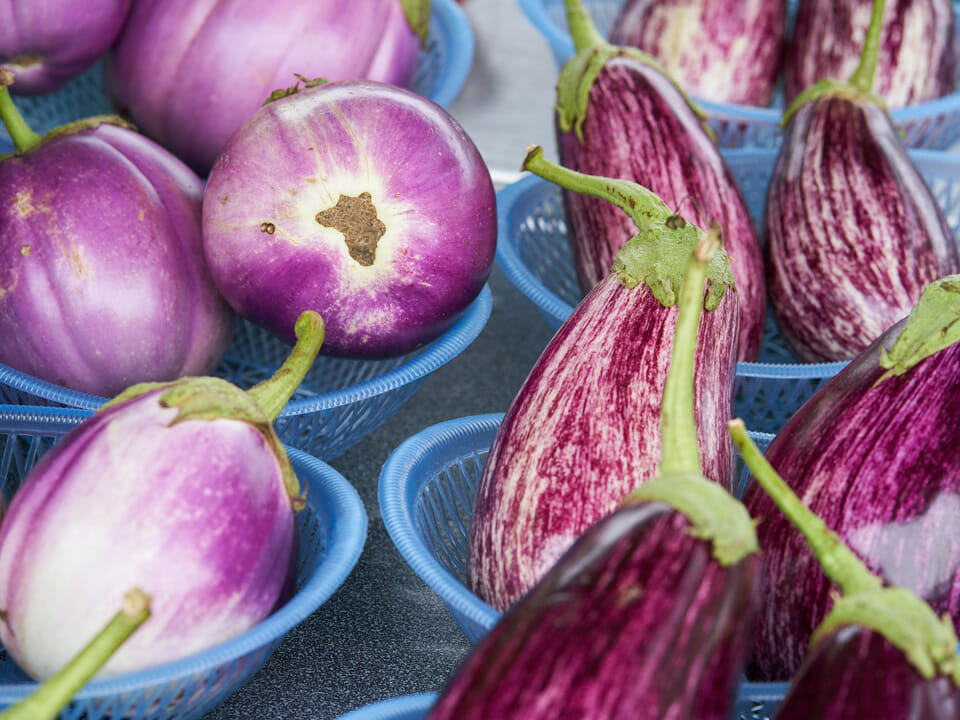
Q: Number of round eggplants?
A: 5